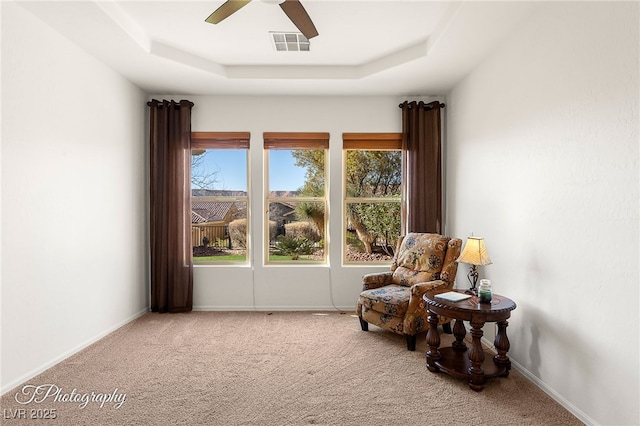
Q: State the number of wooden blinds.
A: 3